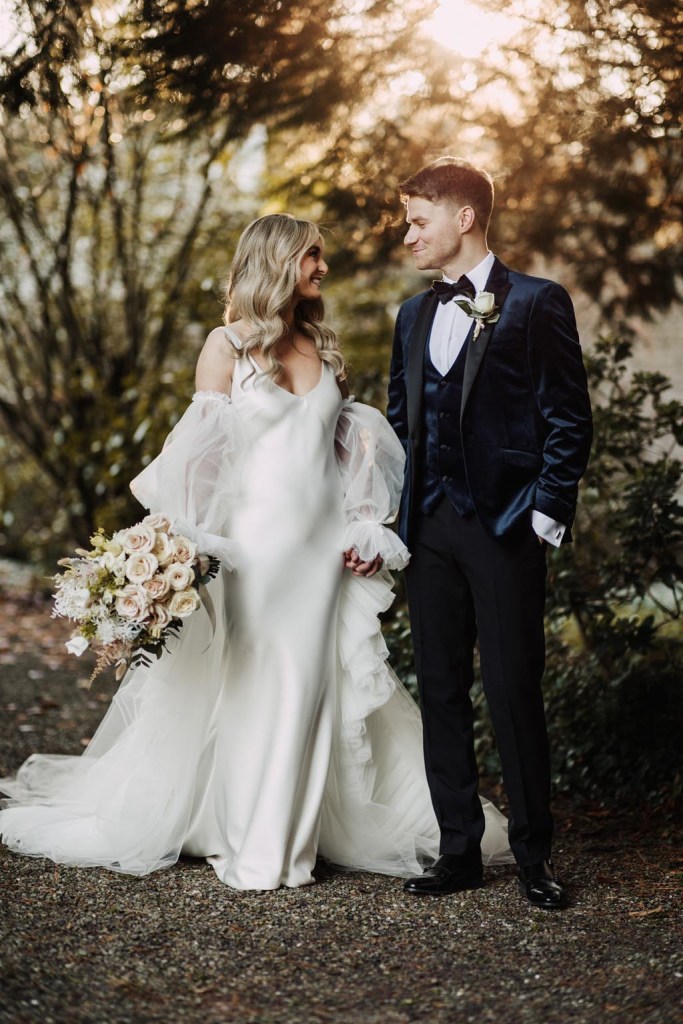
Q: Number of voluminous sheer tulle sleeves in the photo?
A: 2